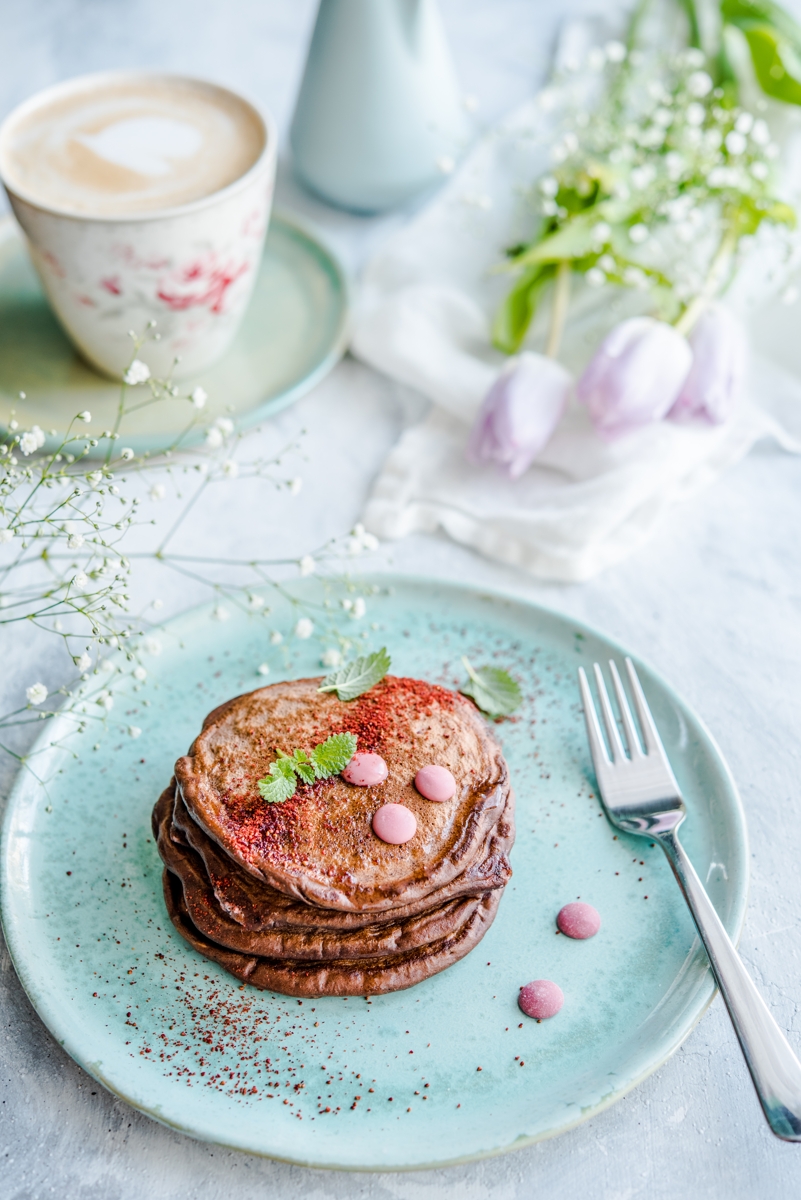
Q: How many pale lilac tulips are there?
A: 3